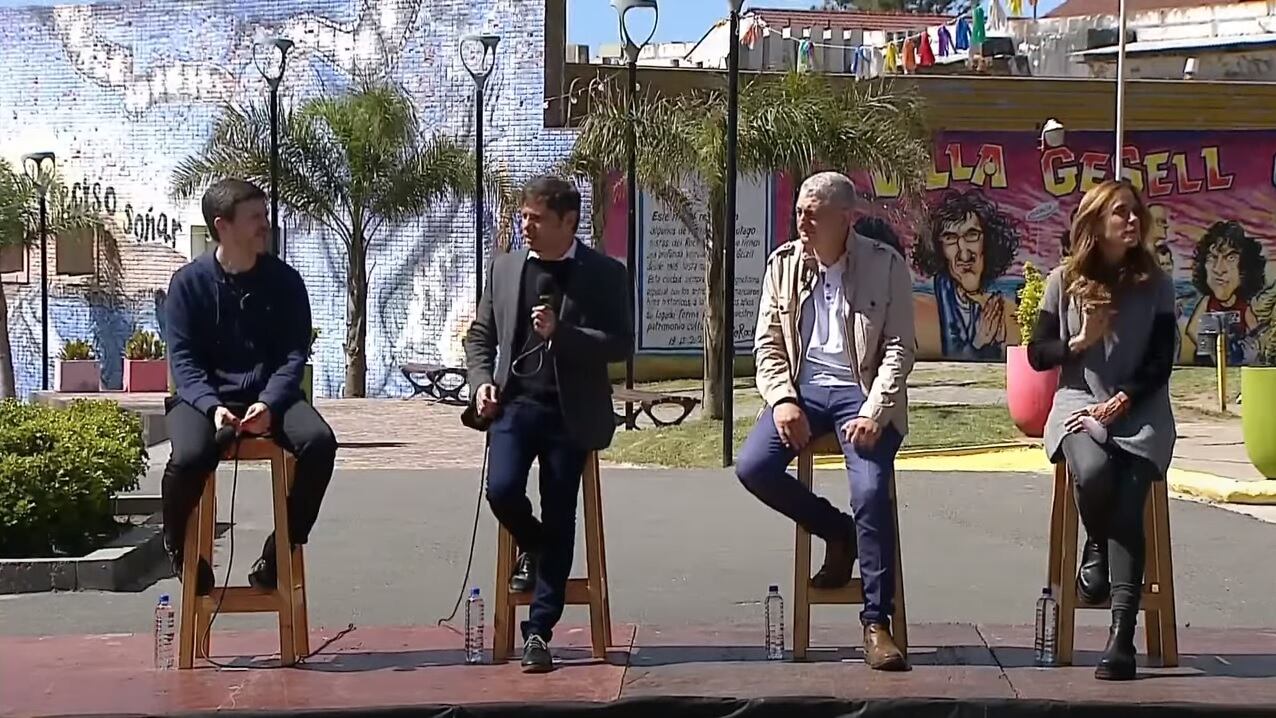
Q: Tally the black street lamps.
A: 5